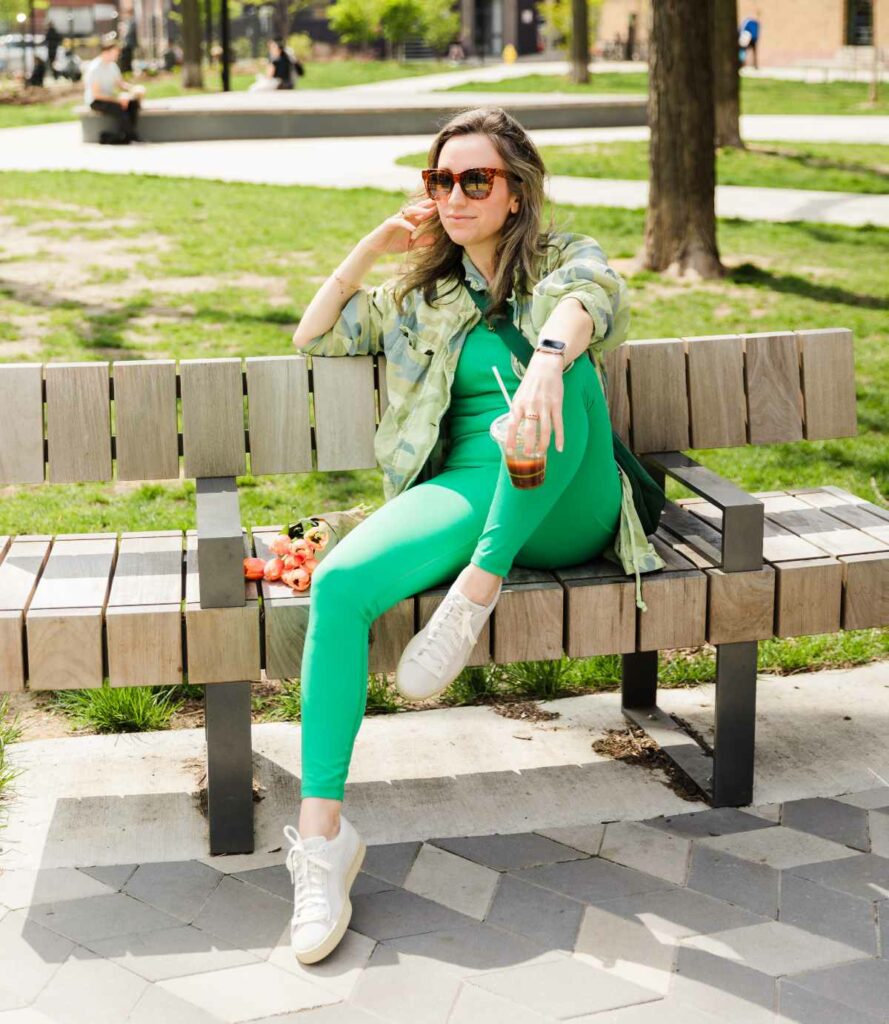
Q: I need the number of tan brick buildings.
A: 1